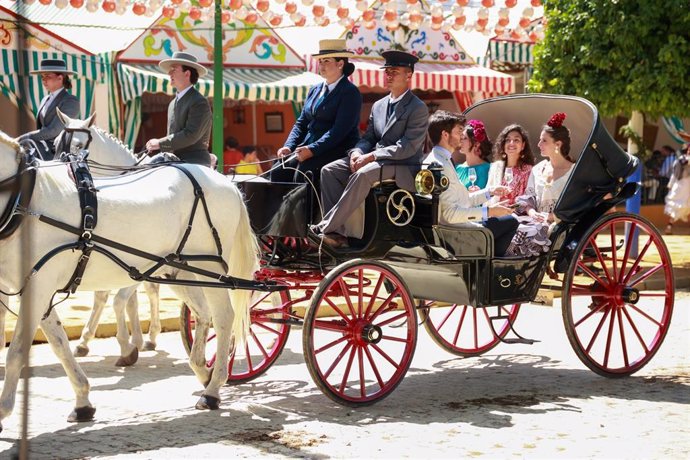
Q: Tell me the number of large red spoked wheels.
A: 4